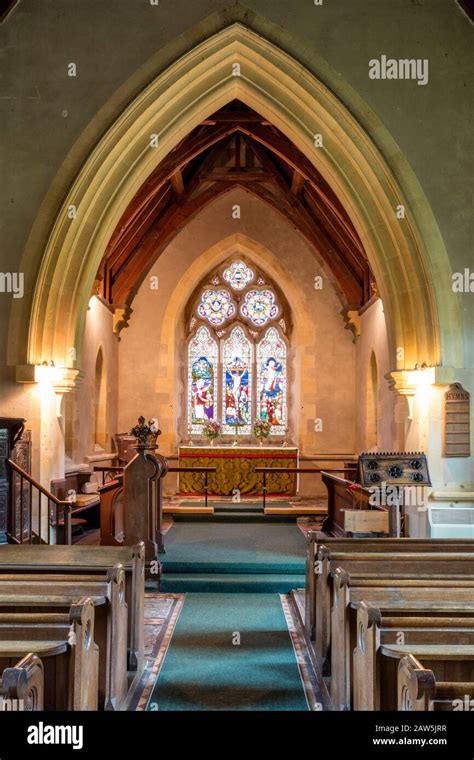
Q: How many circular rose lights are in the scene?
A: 3